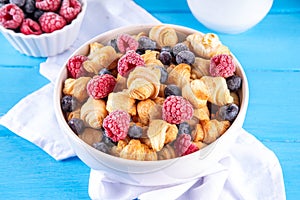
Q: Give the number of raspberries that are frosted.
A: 13